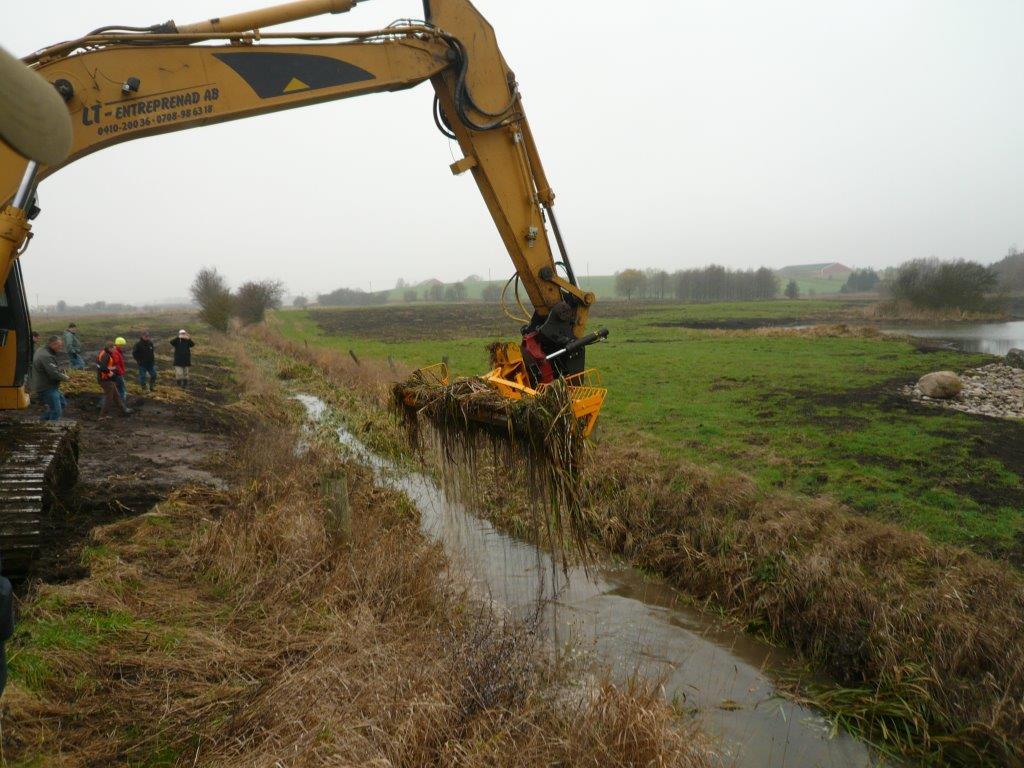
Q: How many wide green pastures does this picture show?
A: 1